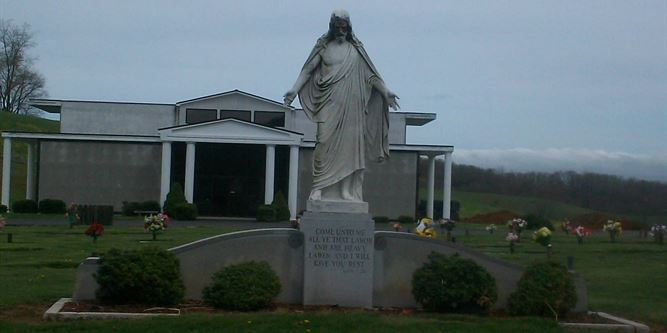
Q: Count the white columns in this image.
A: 8